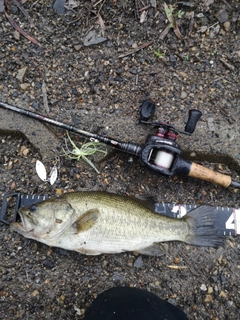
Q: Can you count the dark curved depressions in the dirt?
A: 2